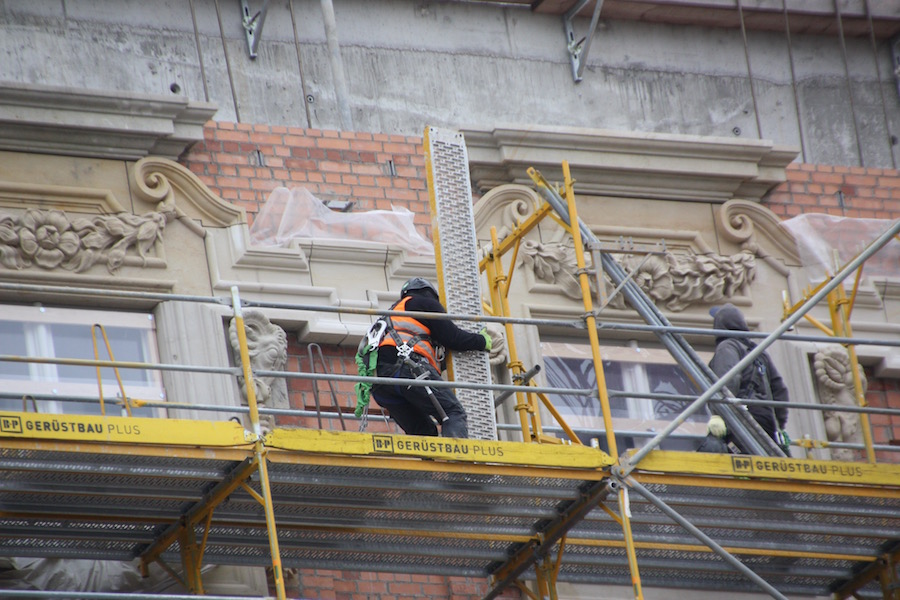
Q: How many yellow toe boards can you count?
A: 3